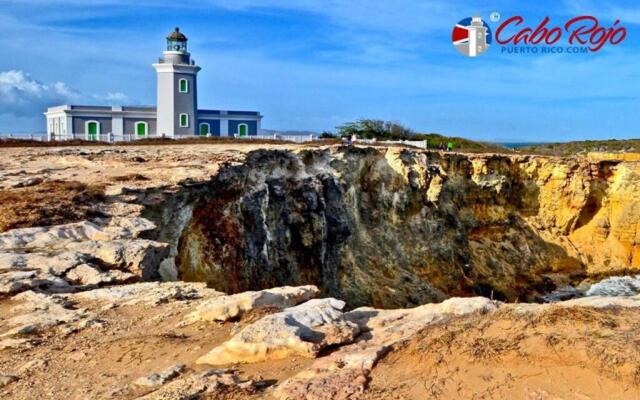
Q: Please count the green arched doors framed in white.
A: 4